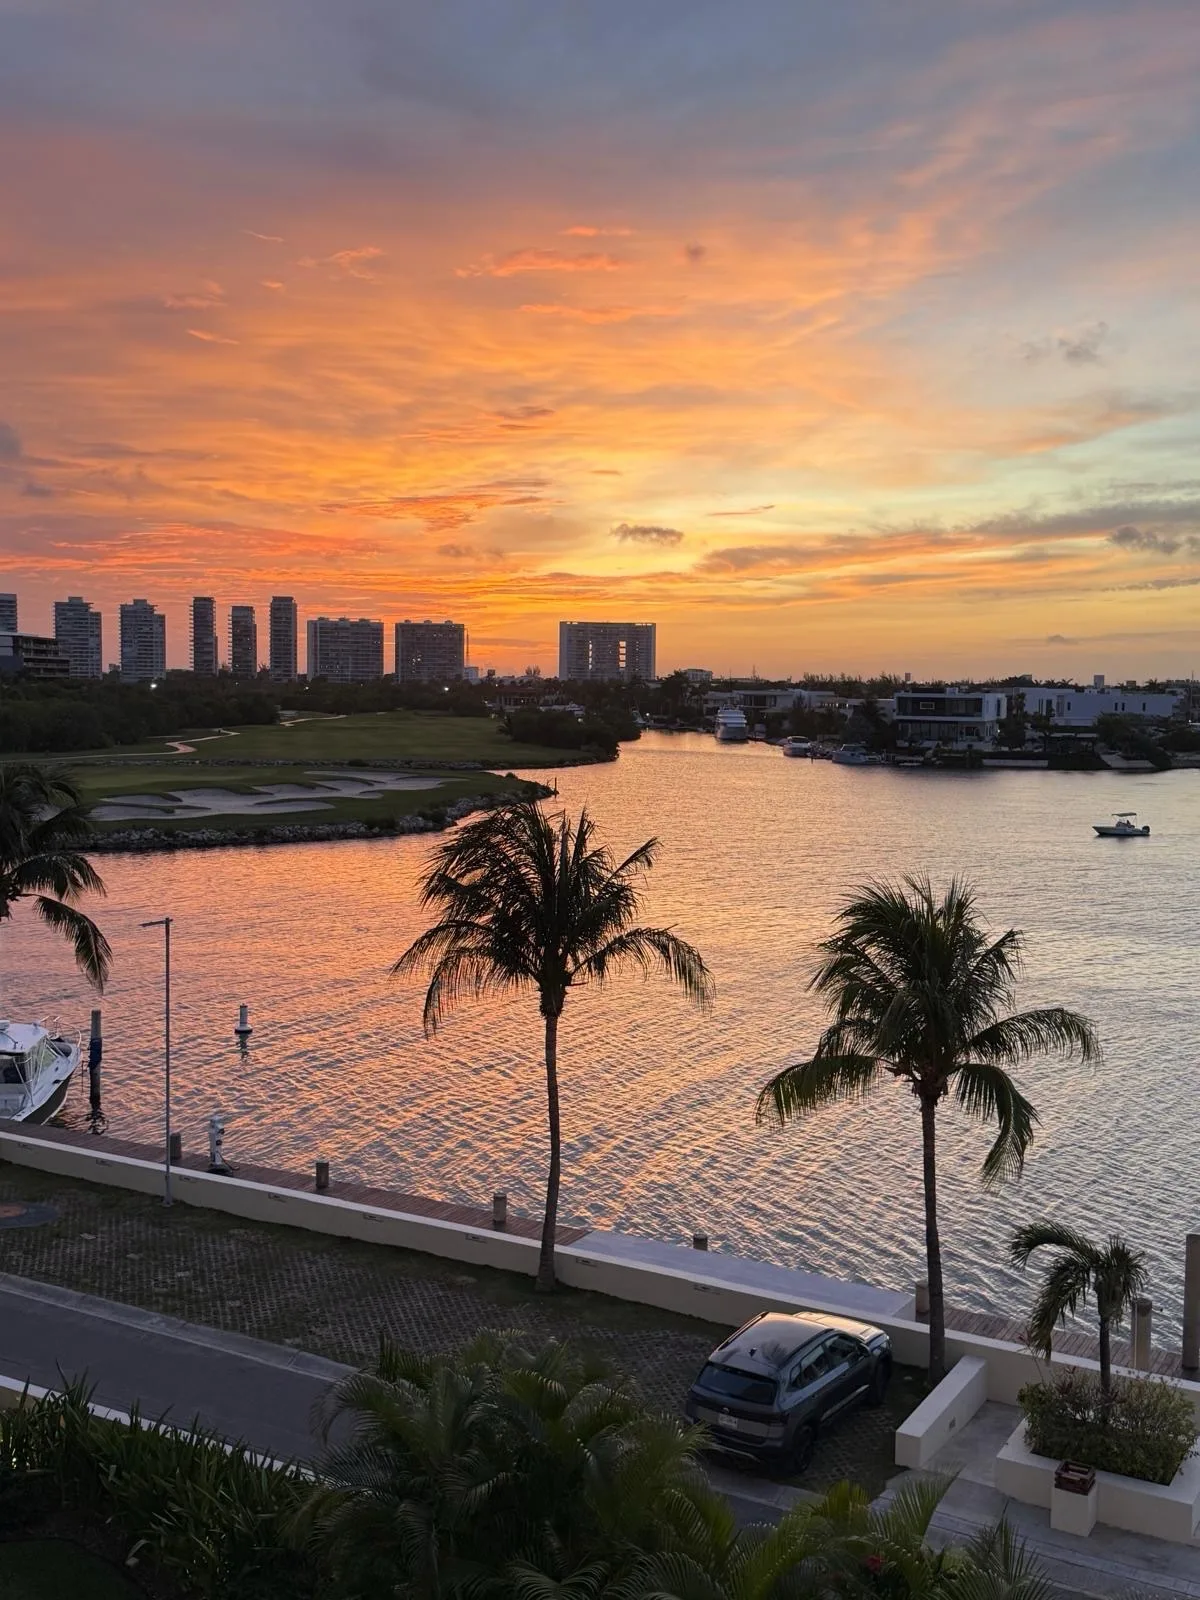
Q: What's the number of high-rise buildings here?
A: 9